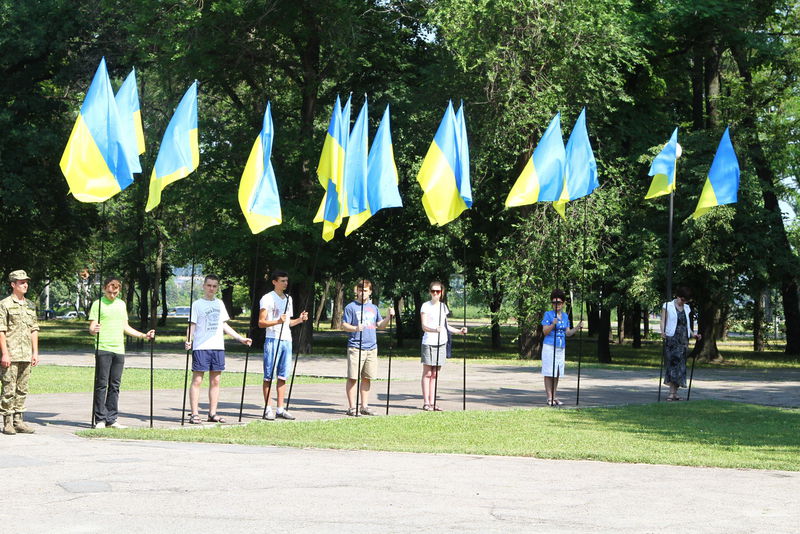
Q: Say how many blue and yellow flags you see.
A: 14